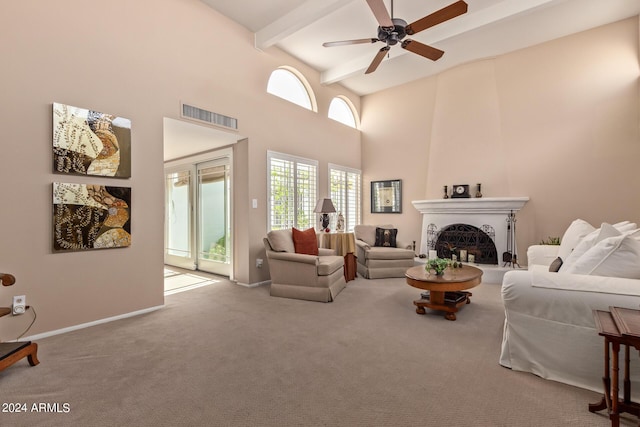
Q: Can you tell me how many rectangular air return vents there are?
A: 1